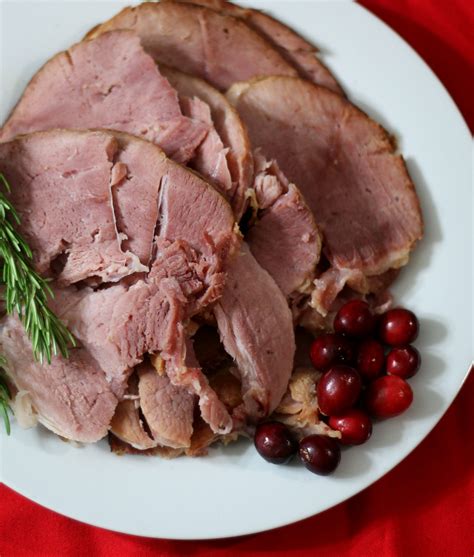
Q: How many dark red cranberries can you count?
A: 10